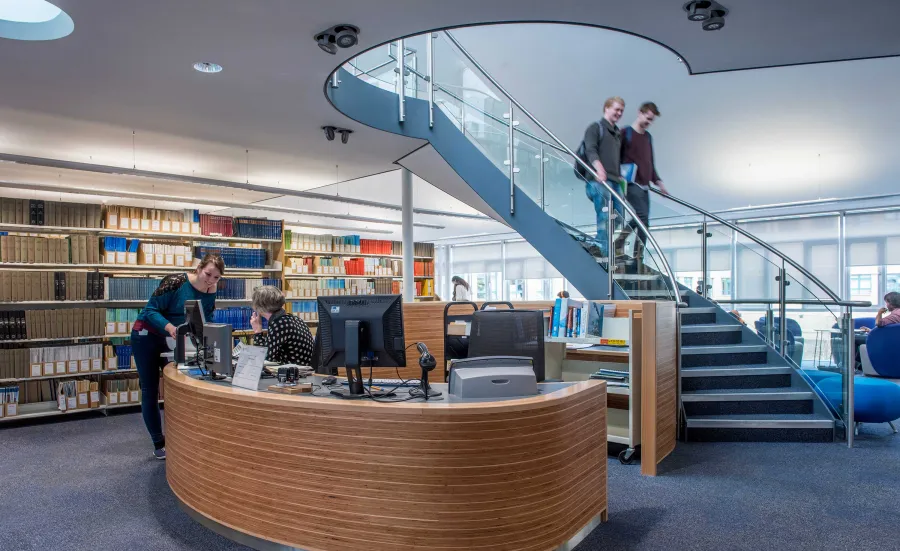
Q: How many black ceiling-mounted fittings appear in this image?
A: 3